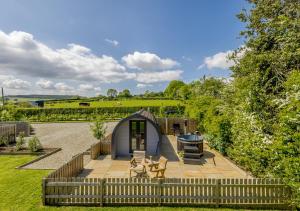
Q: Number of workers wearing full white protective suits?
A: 0